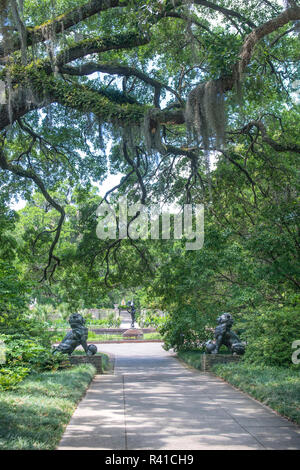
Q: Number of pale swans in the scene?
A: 0